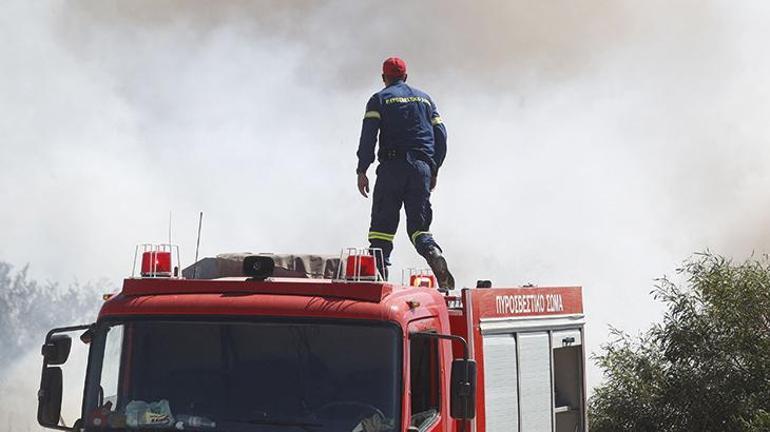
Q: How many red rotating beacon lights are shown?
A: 3